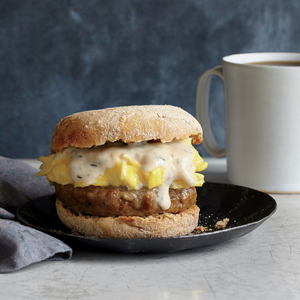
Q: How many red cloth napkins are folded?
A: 0